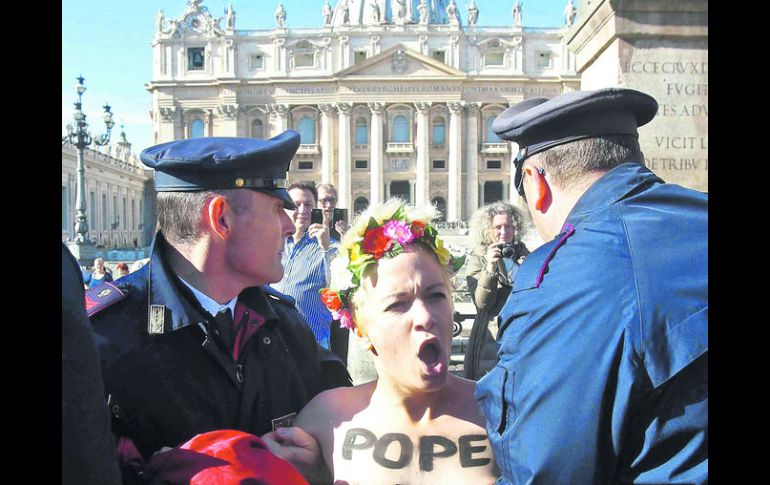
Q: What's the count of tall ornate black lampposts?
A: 1